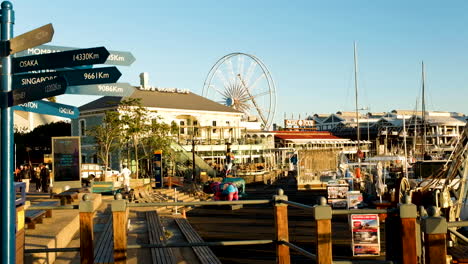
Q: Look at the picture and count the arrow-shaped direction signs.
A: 7